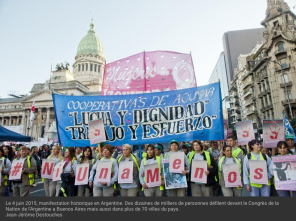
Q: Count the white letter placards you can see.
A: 11